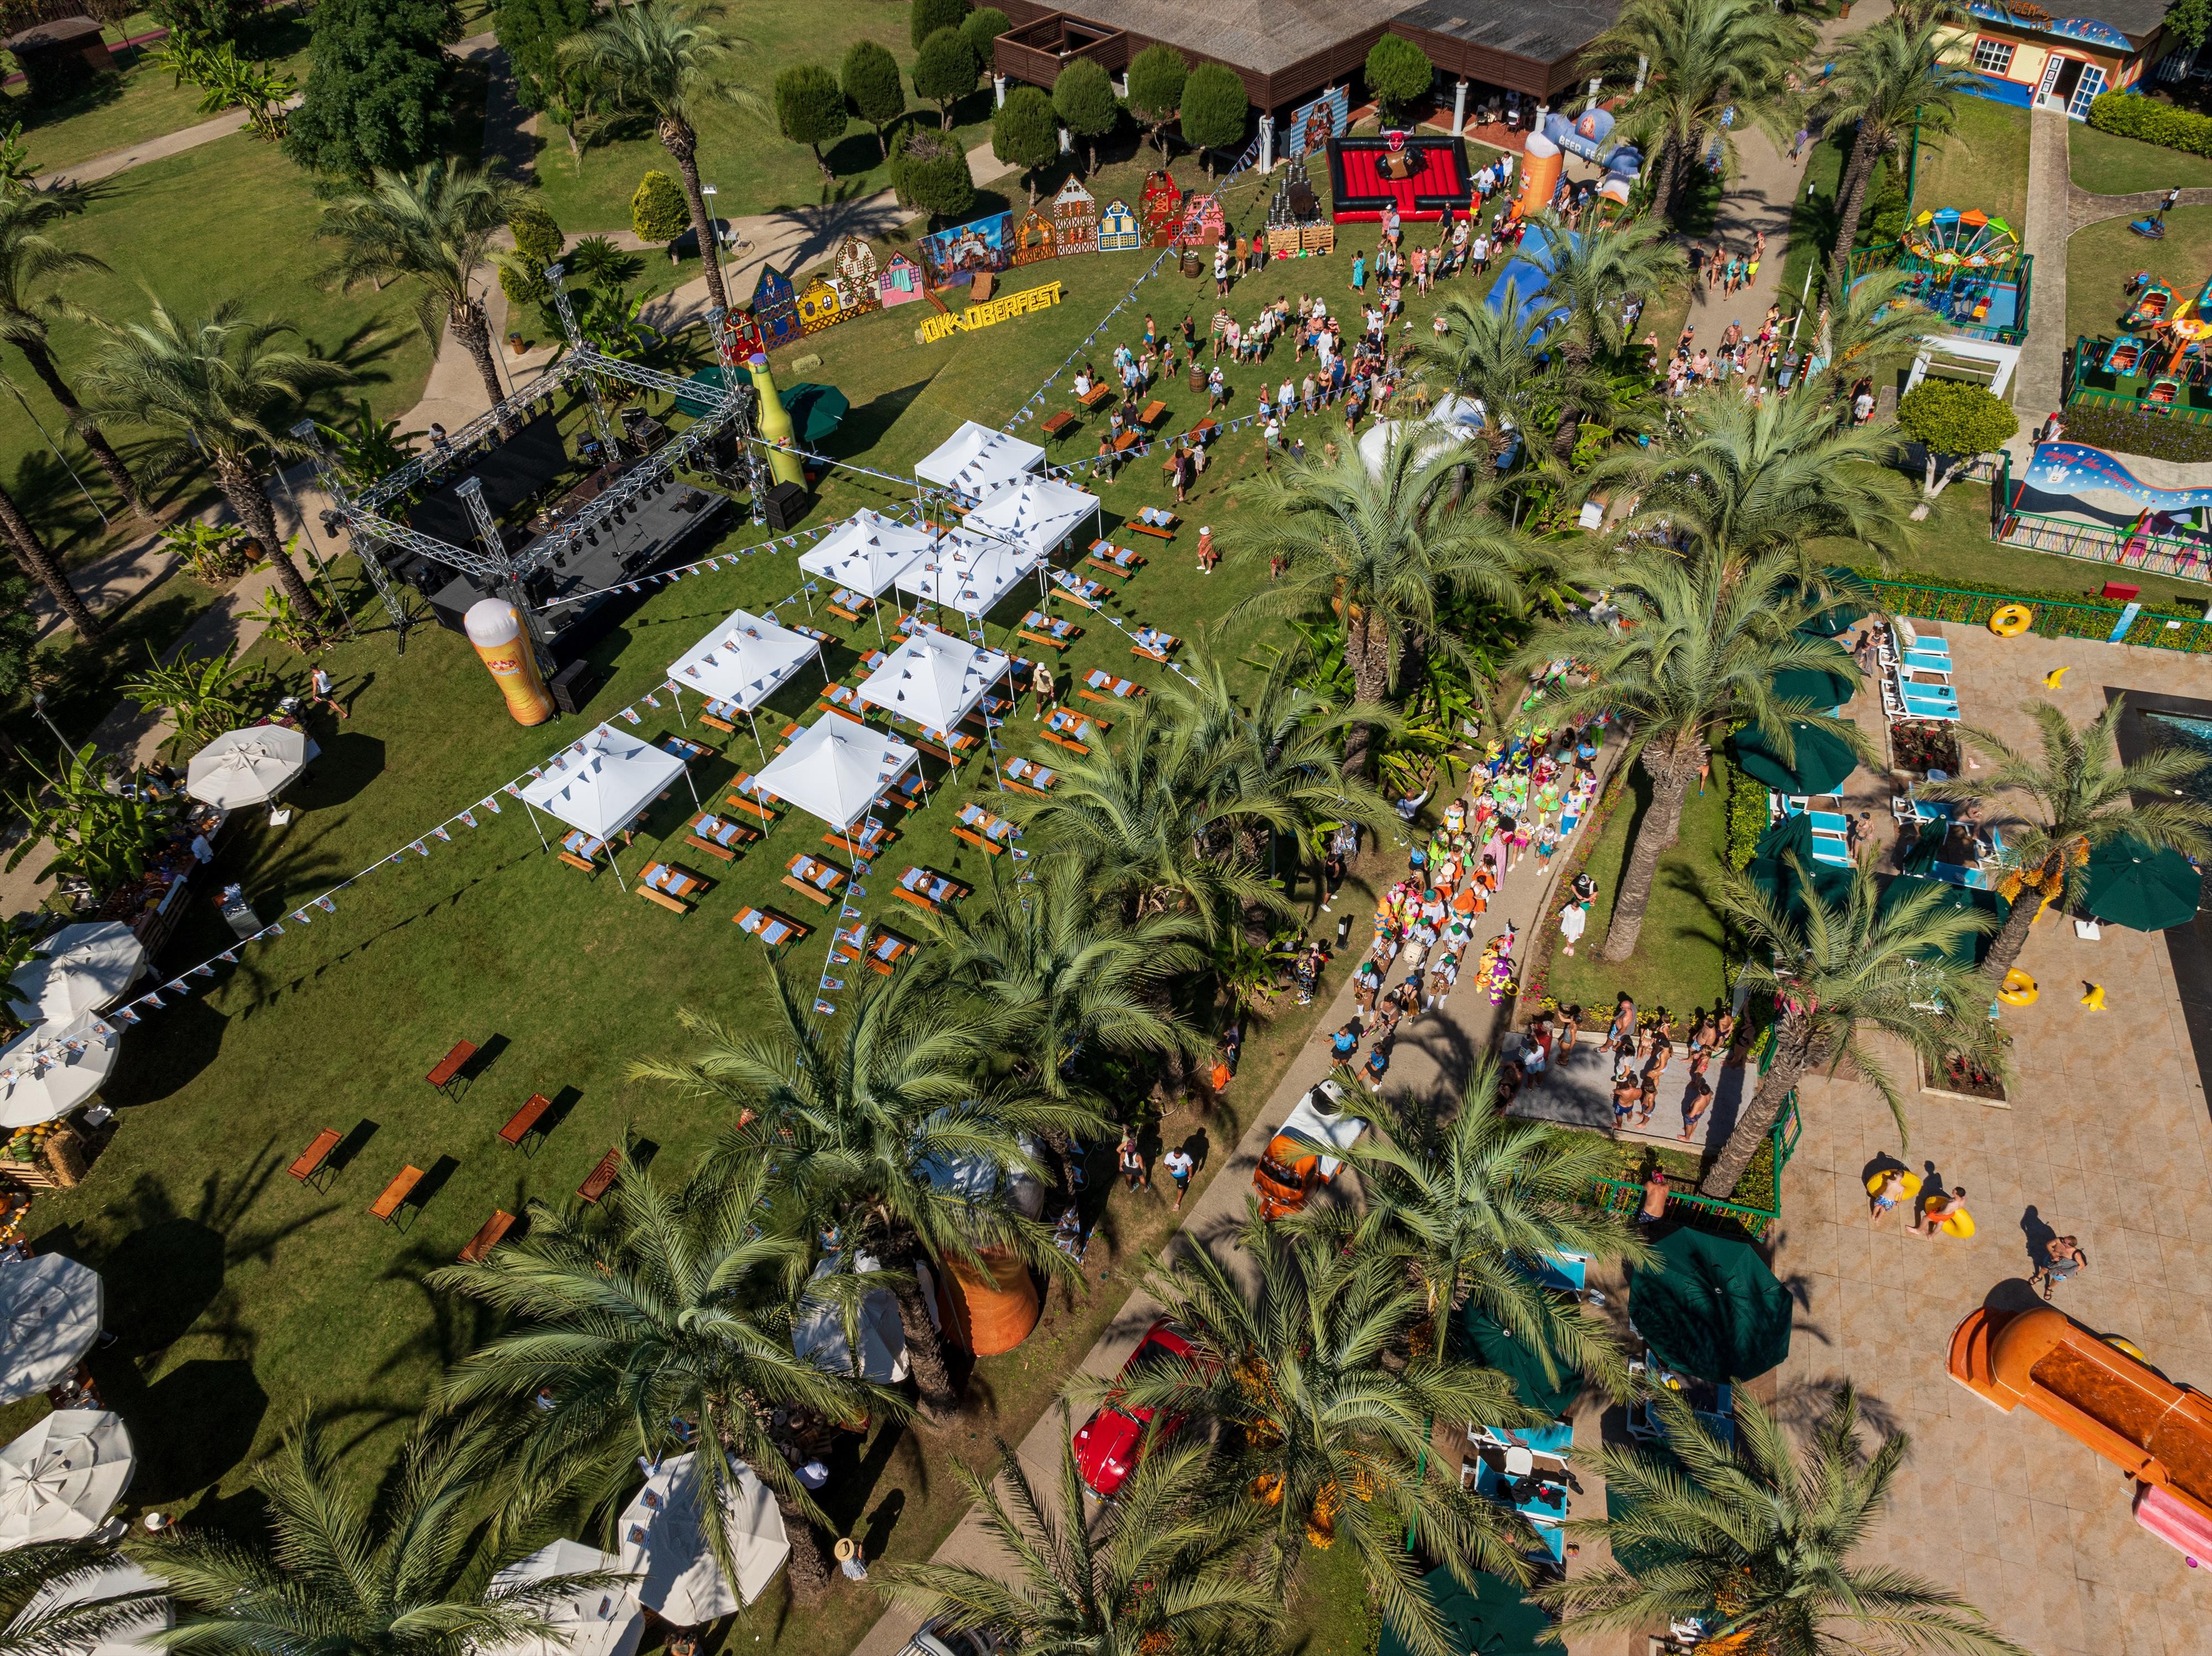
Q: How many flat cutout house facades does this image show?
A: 10